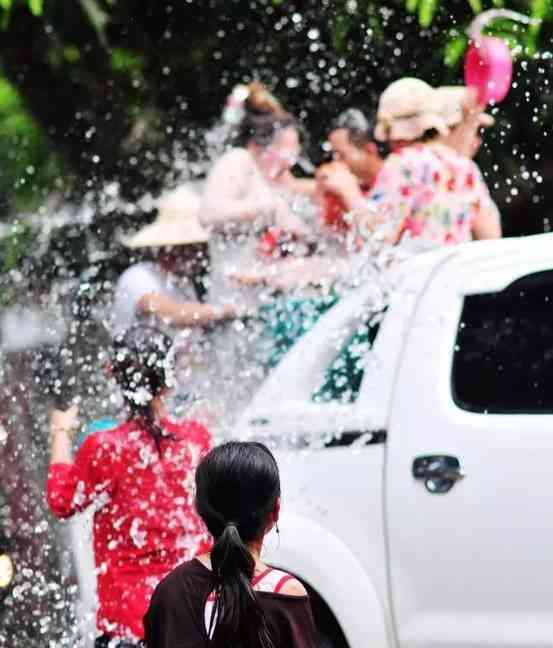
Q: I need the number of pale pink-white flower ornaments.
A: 1